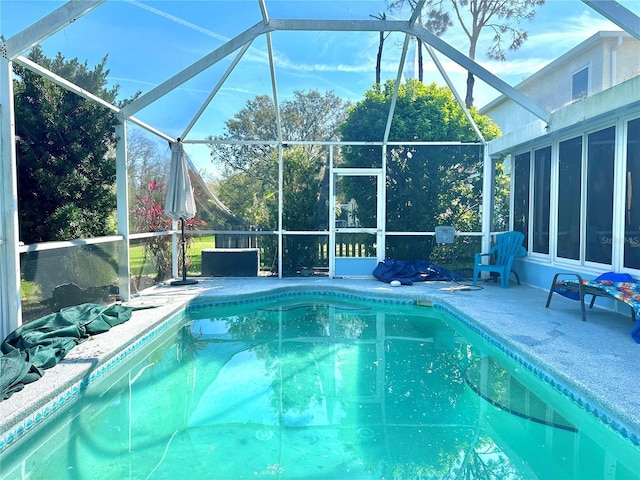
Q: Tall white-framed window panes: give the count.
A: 5